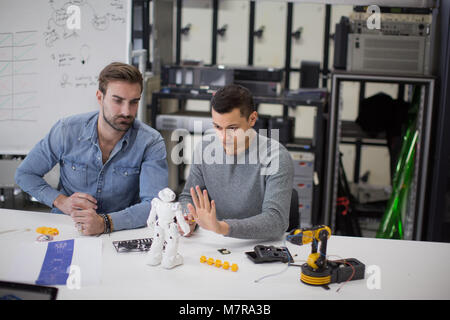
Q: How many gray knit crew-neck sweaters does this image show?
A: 1